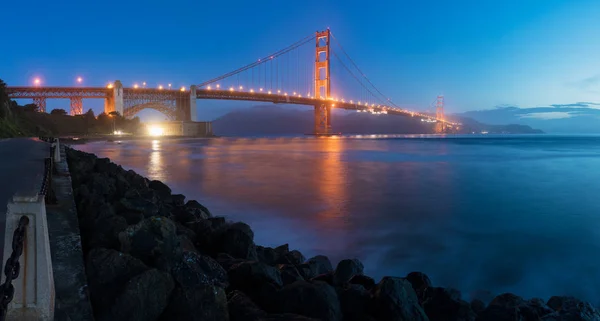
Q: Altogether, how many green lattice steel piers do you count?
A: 0